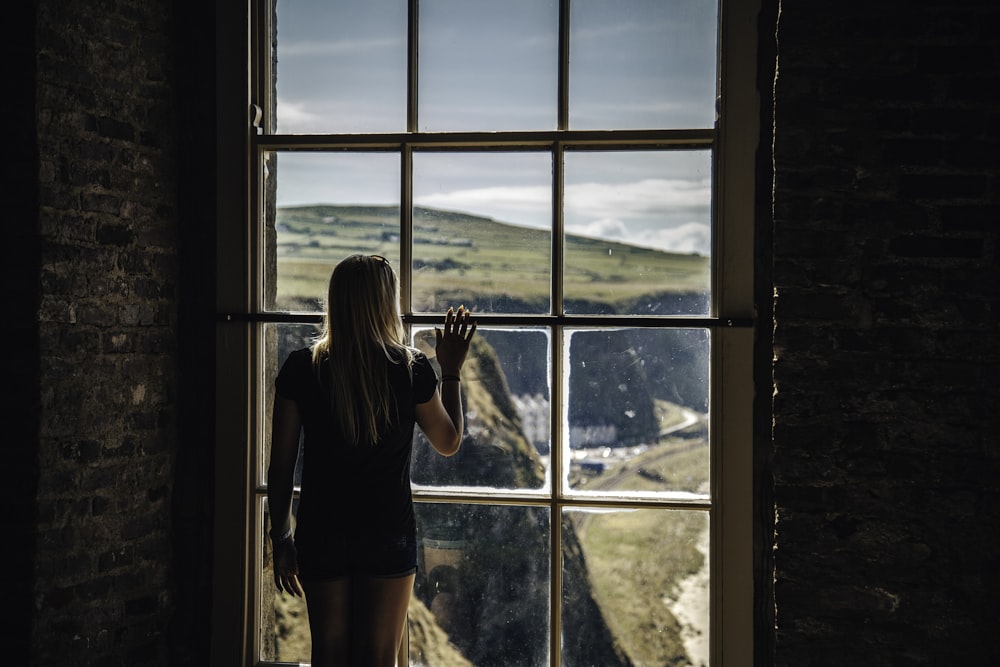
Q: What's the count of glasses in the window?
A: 12